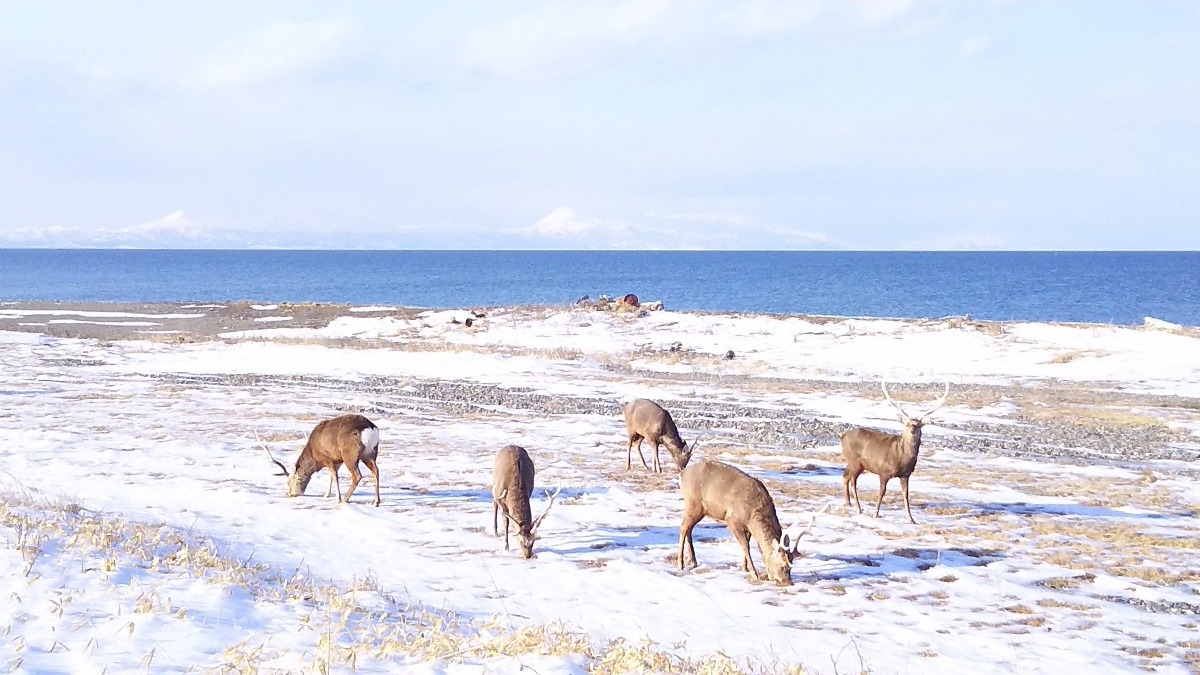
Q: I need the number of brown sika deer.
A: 5